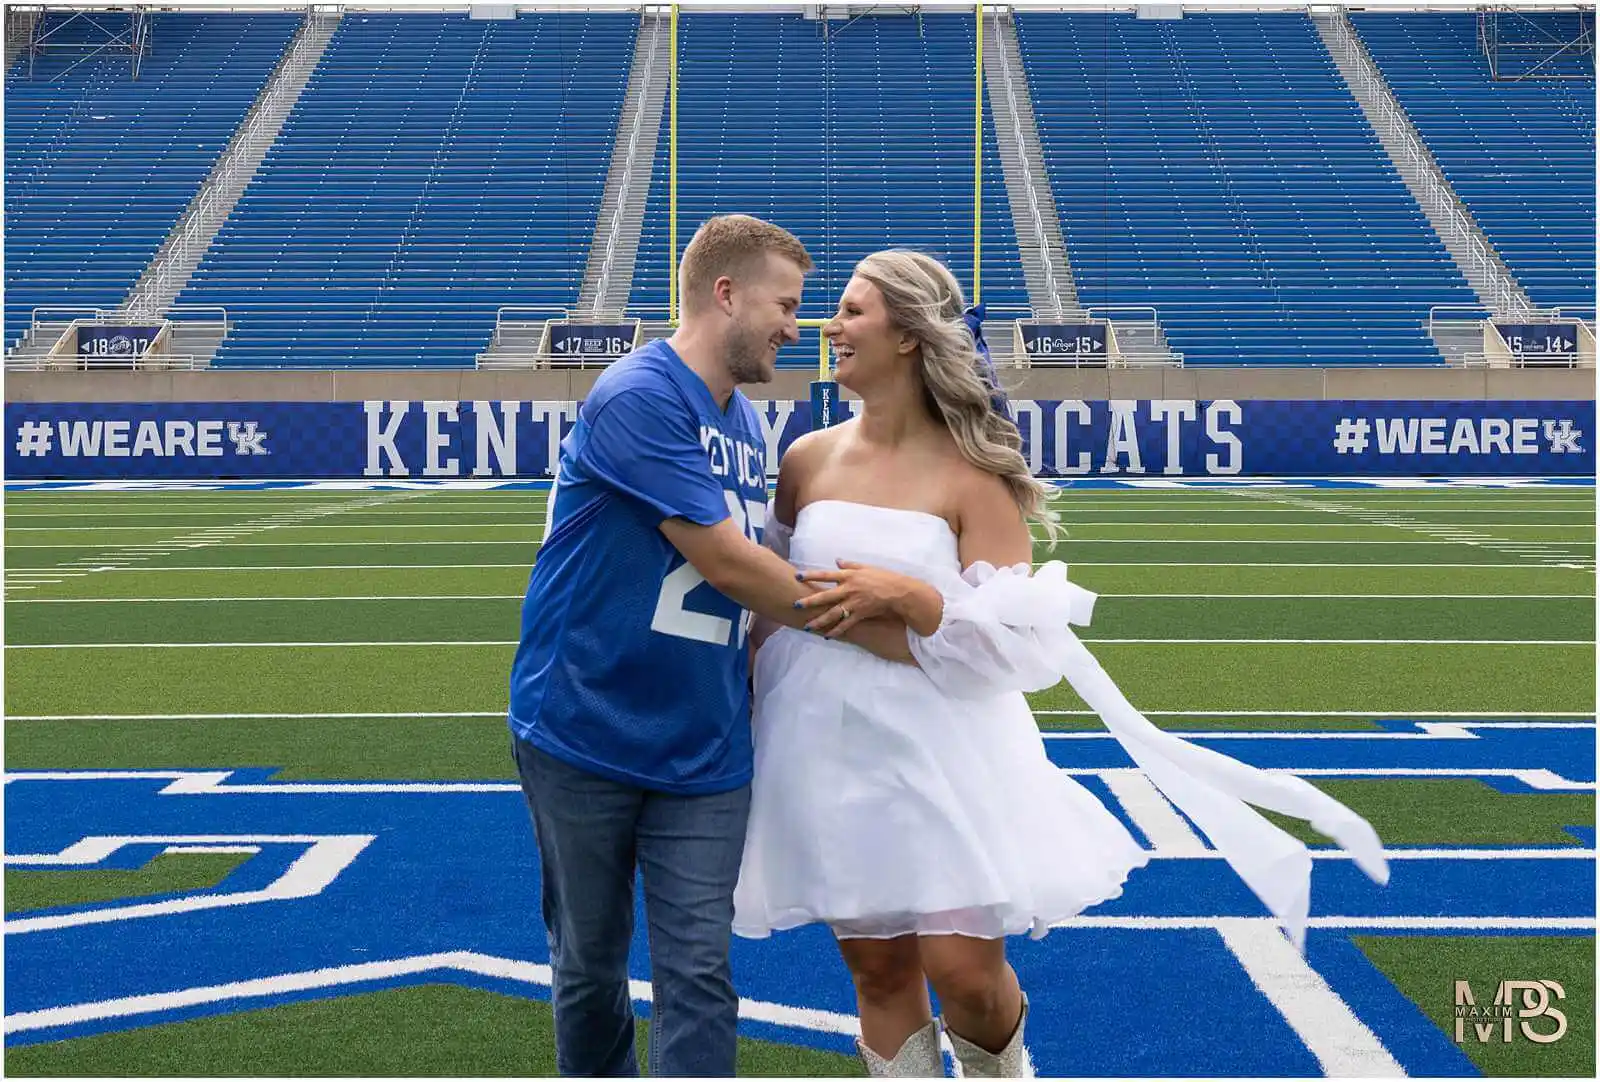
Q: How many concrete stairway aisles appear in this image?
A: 4